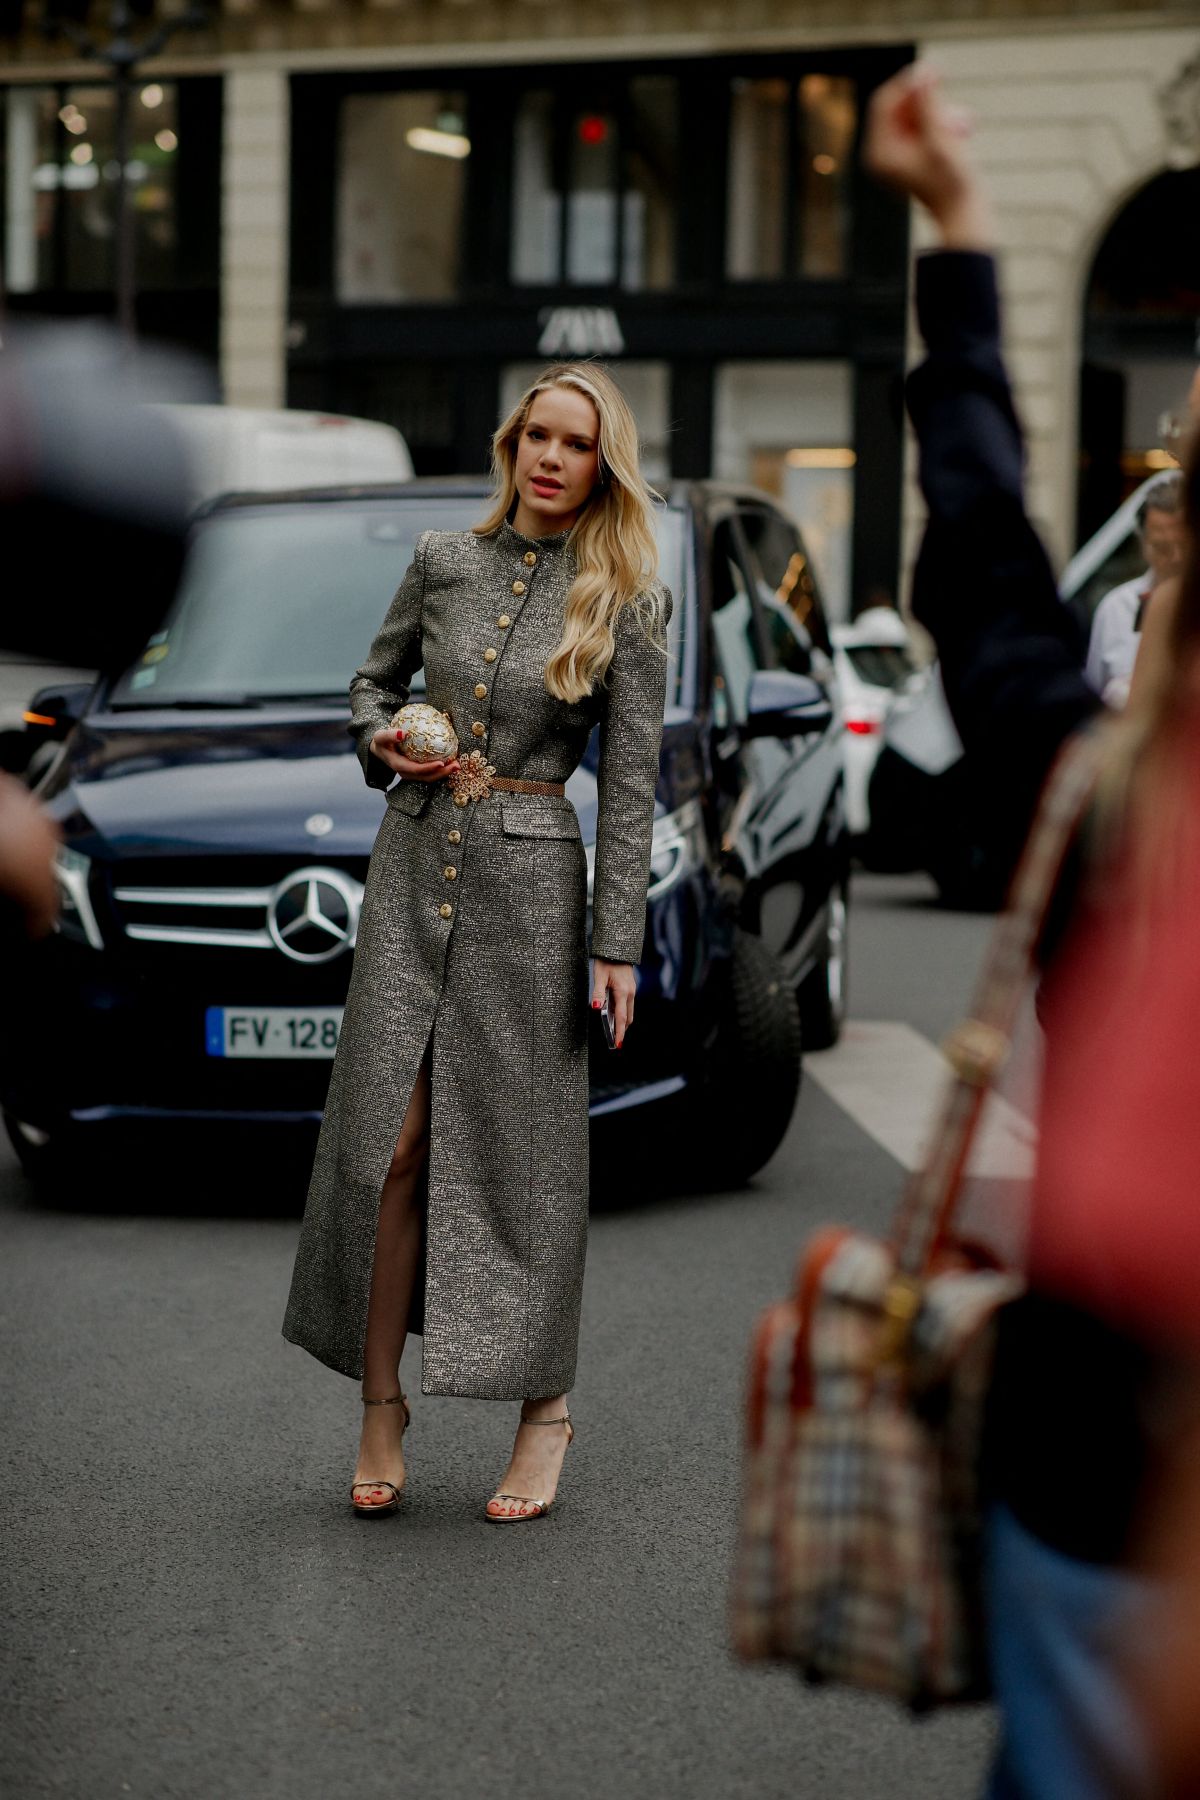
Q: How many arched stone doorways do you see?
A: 1